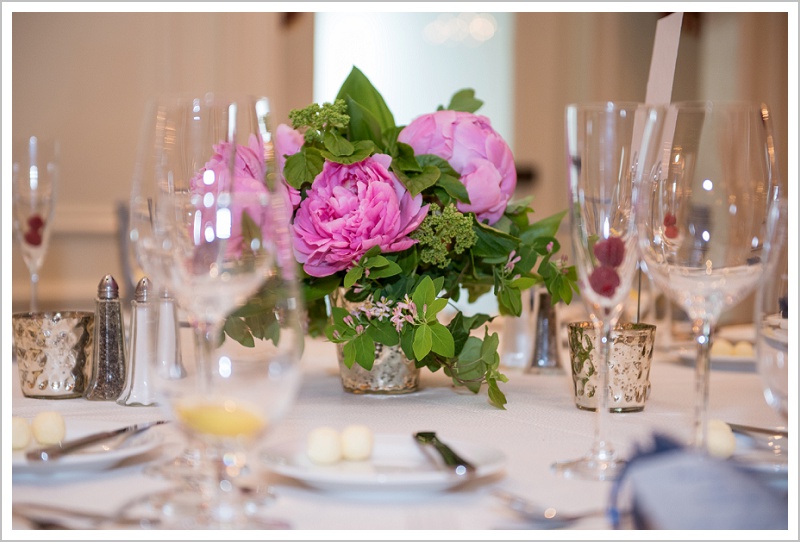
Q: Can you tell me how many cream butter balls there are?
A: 7